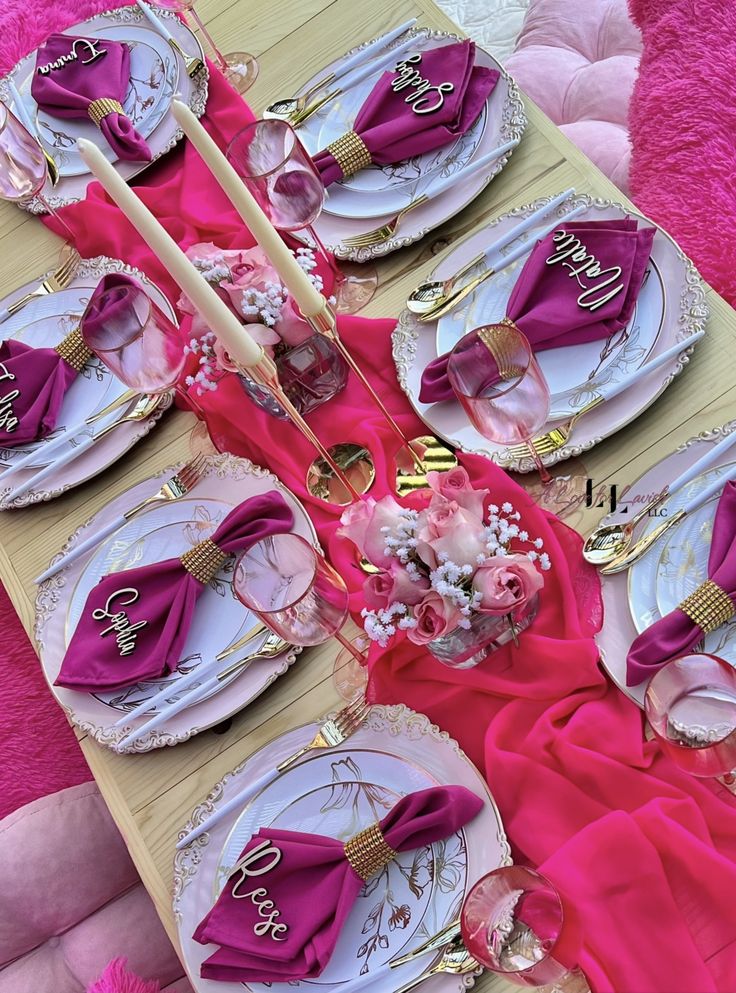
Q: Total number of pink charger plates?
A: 7